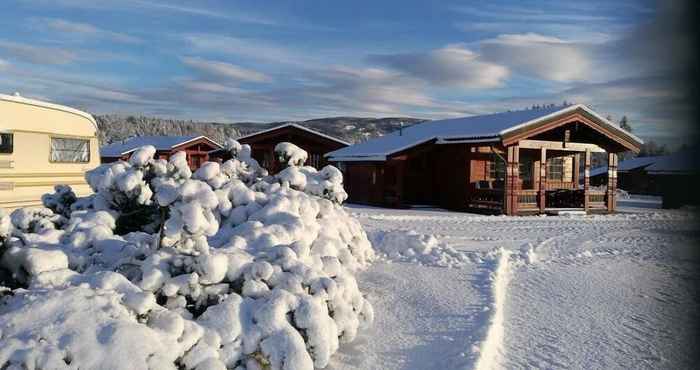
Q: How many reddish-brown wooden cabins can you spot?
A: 3